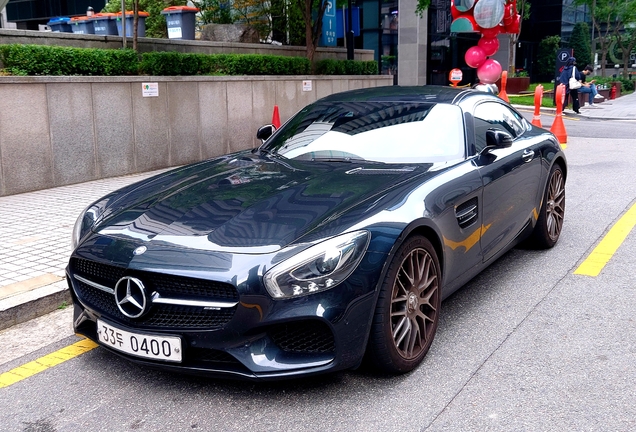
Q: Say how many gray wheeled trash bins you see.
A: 5